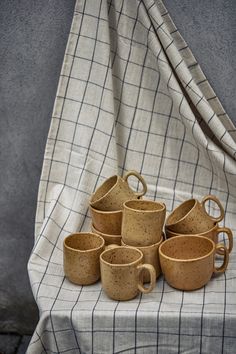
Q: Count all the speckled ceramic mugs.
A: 10